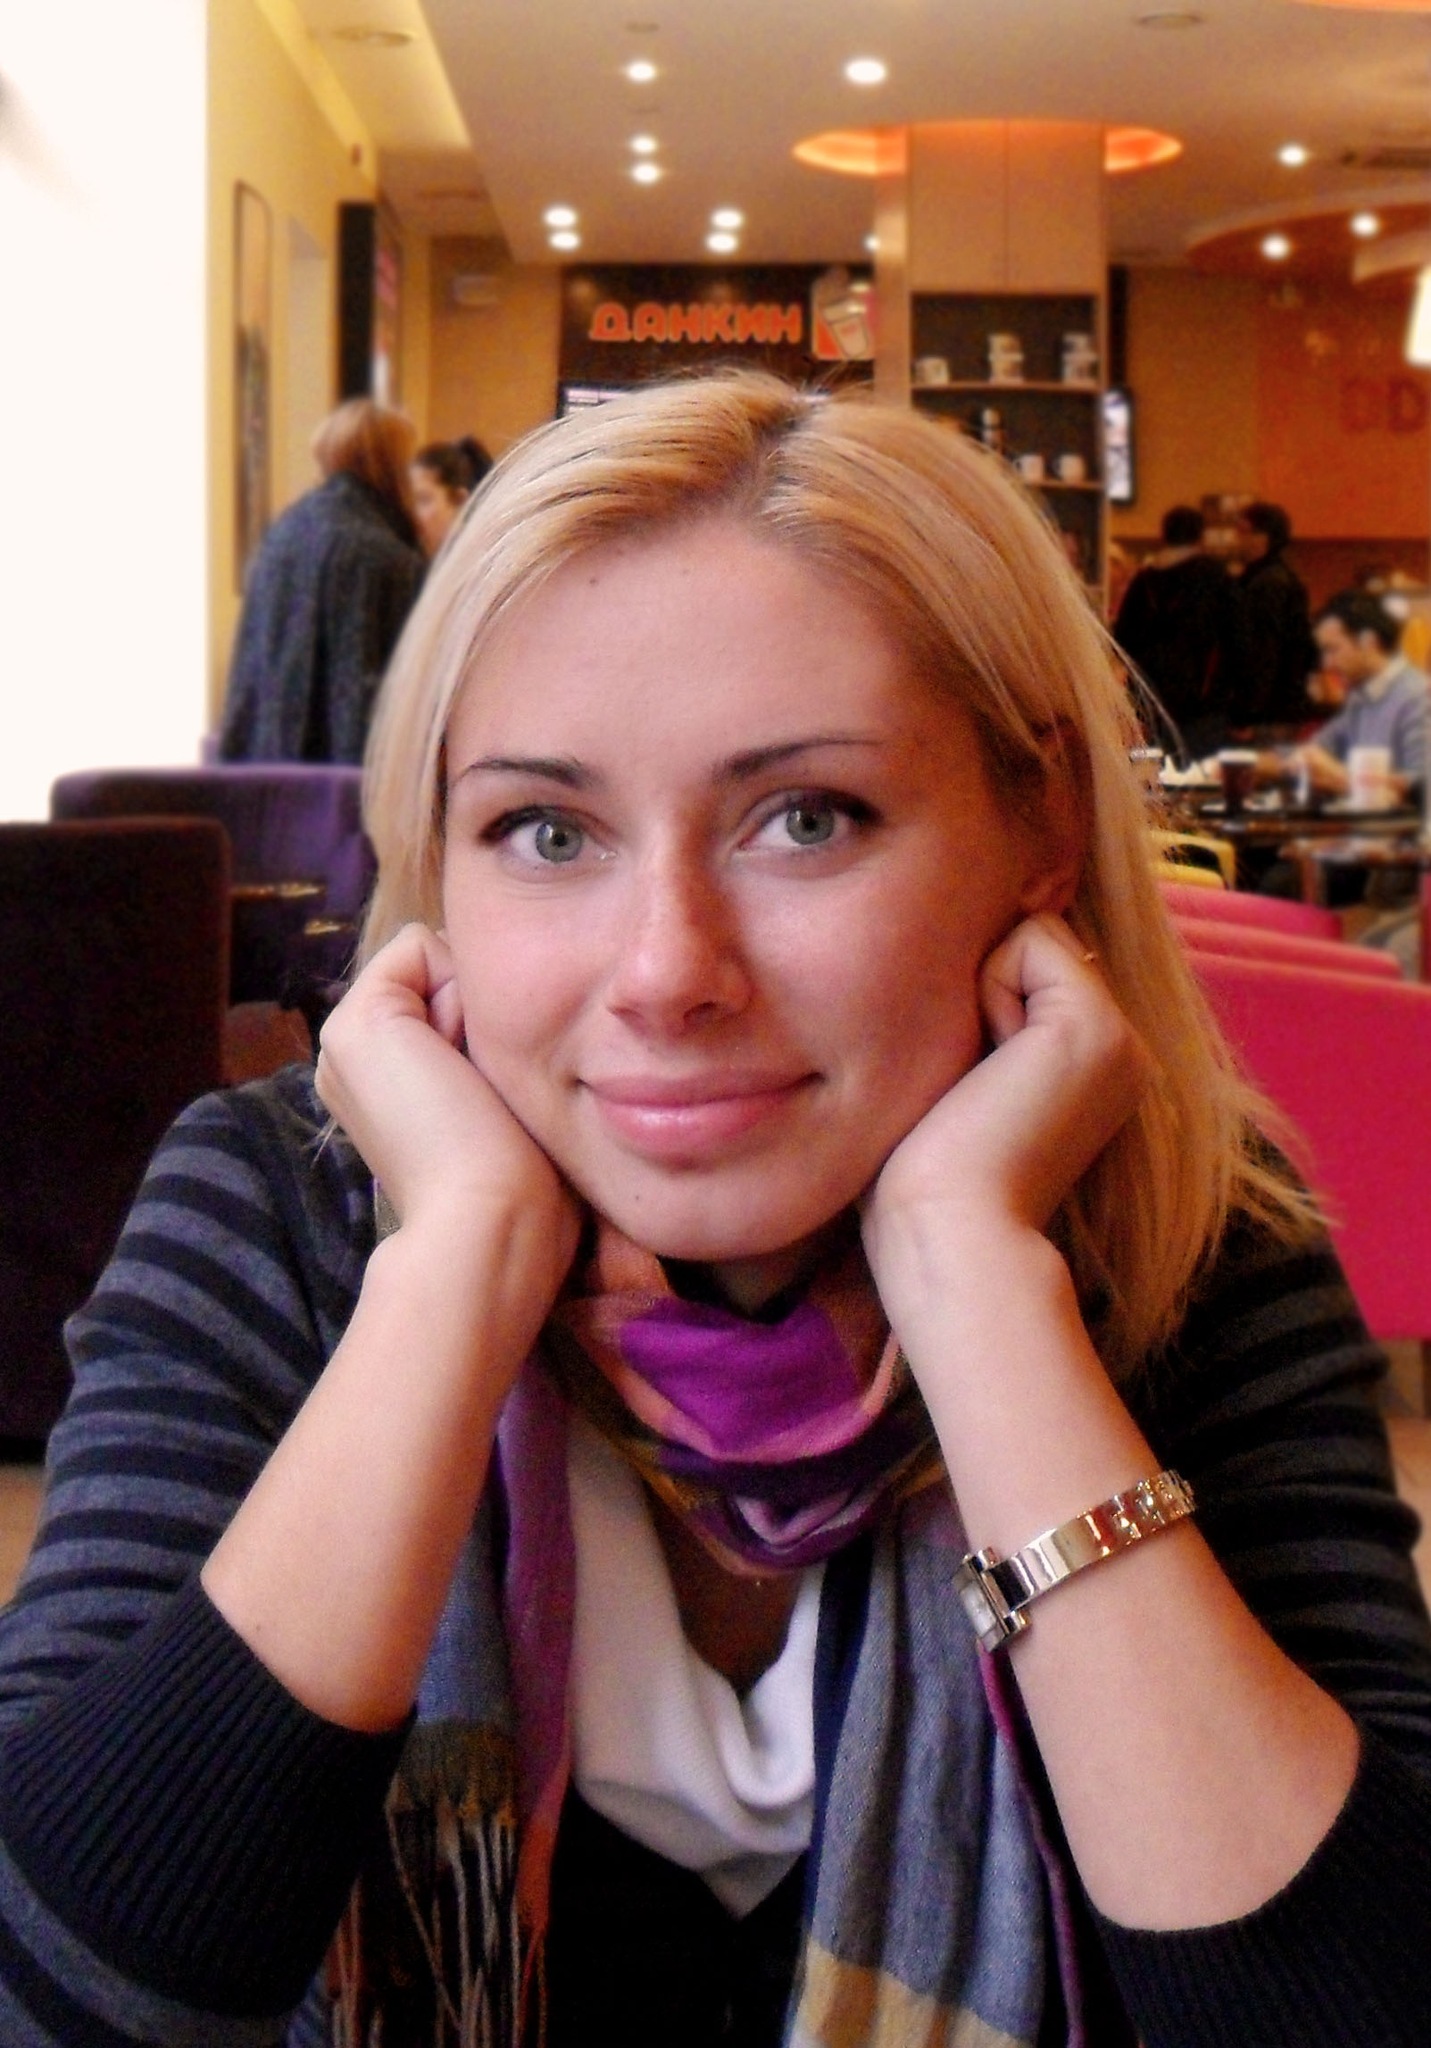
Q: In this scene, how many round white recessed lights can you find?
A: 12